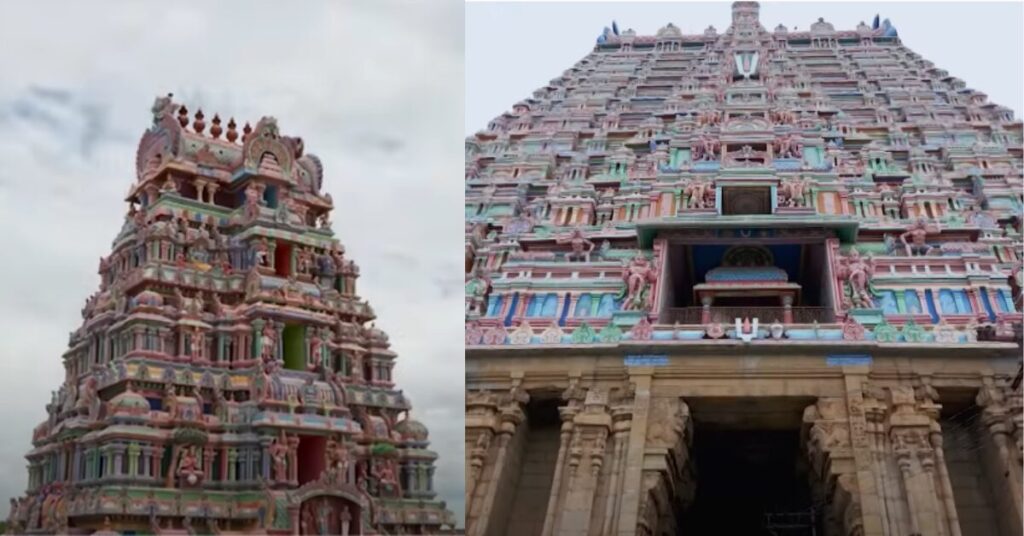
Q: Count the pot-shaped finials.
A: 5